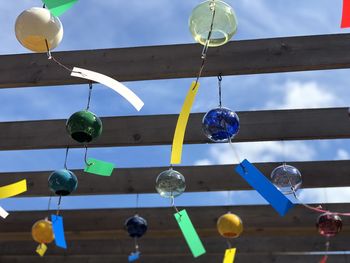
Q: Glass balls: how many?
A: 11